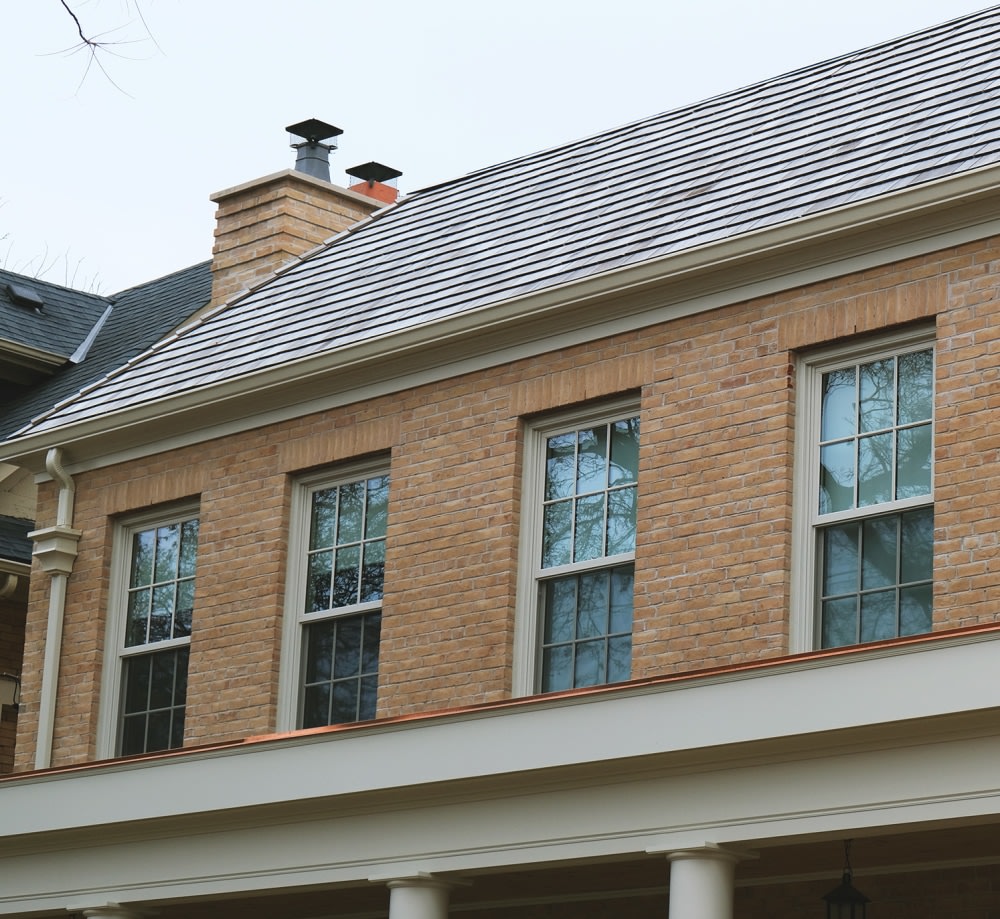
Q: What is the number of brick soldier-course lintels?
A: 4